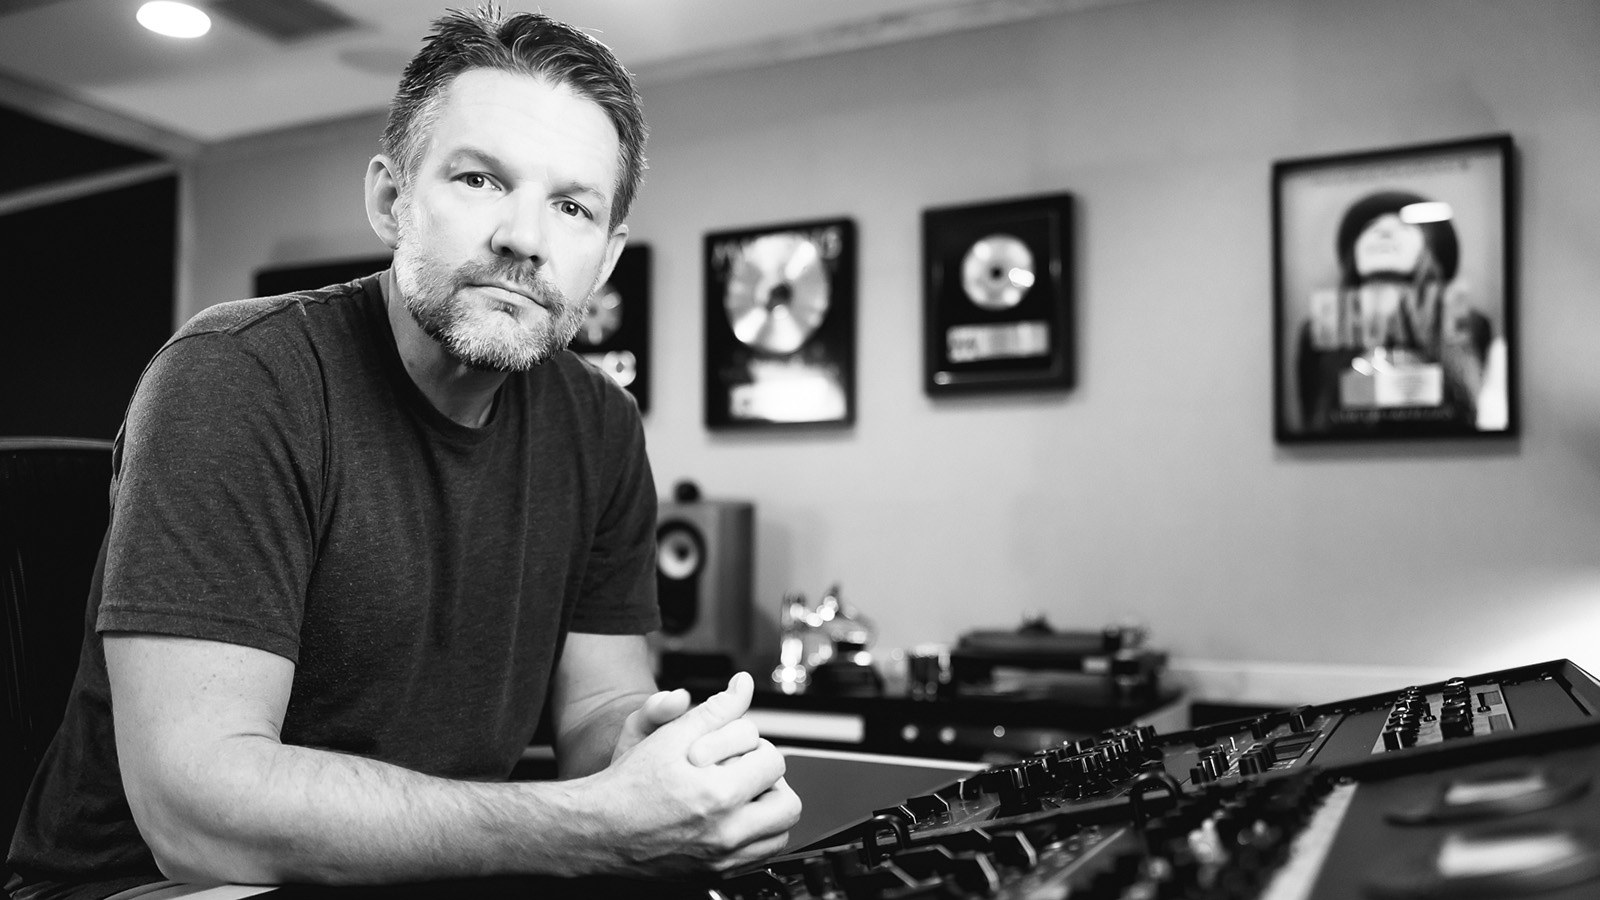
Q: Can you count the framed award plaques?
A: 4